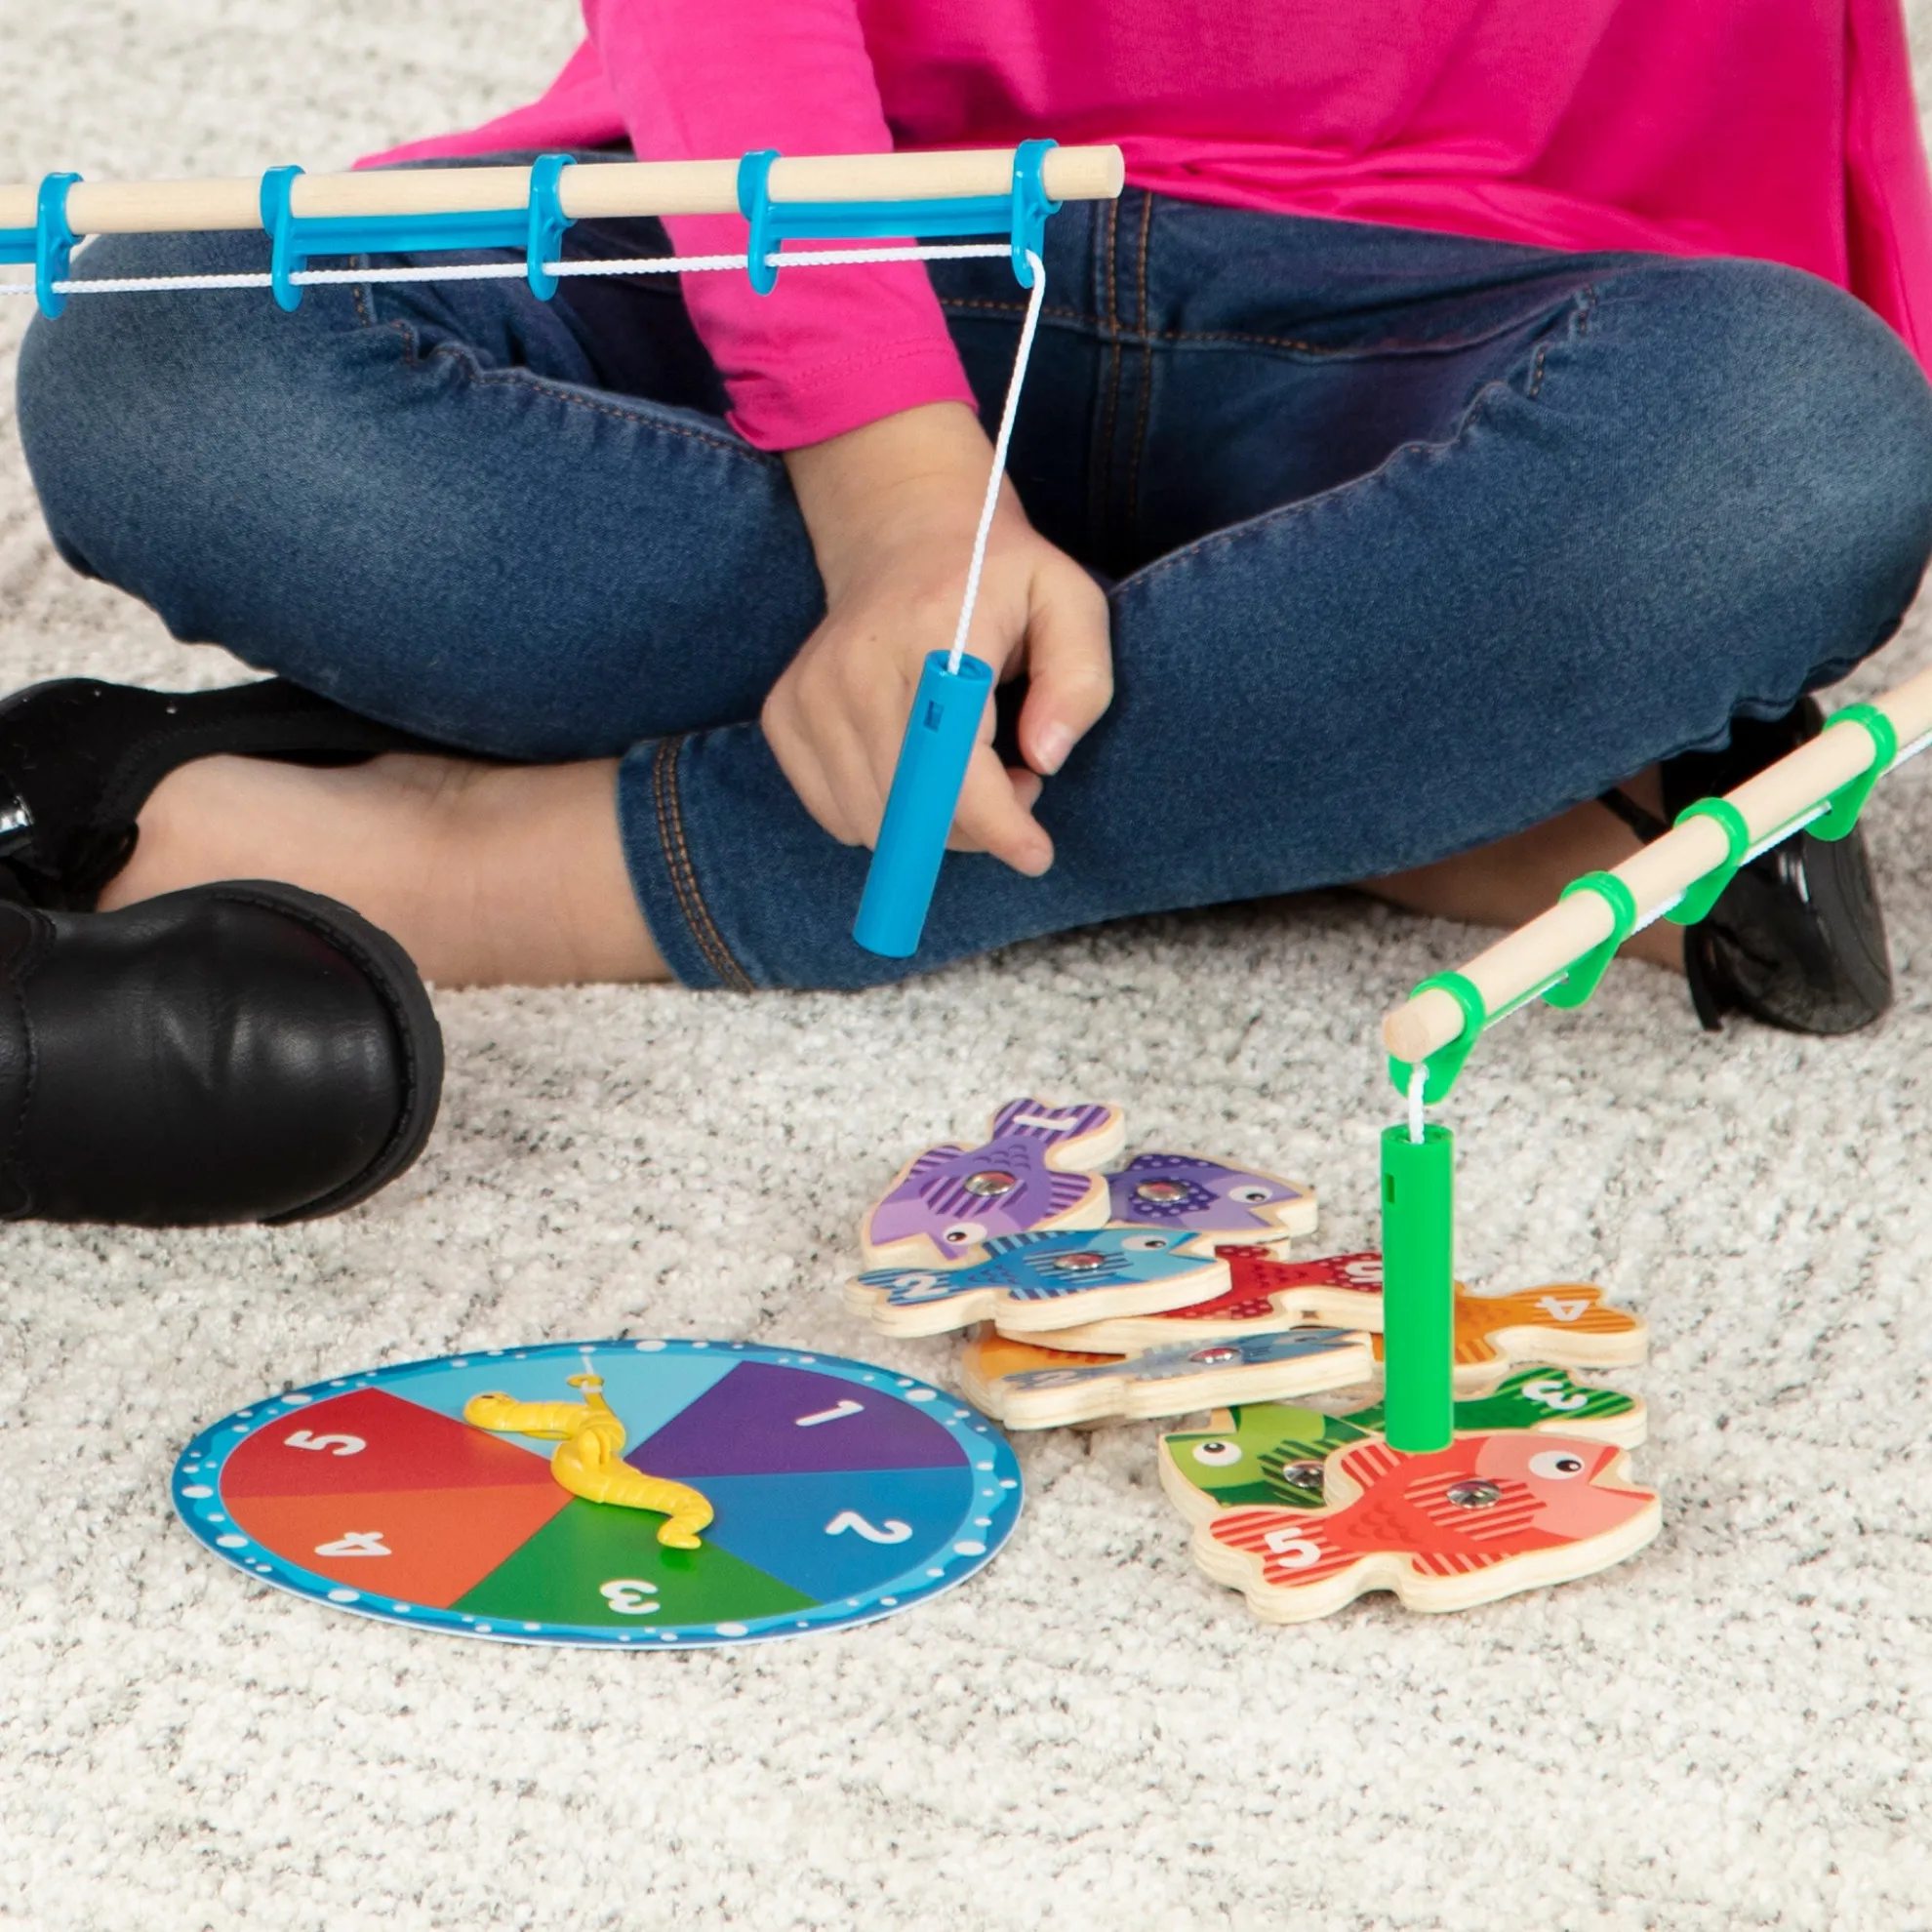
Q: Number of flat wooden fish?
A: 10